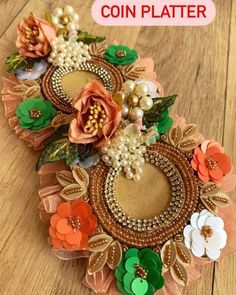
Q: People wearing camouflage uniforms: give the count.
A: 0